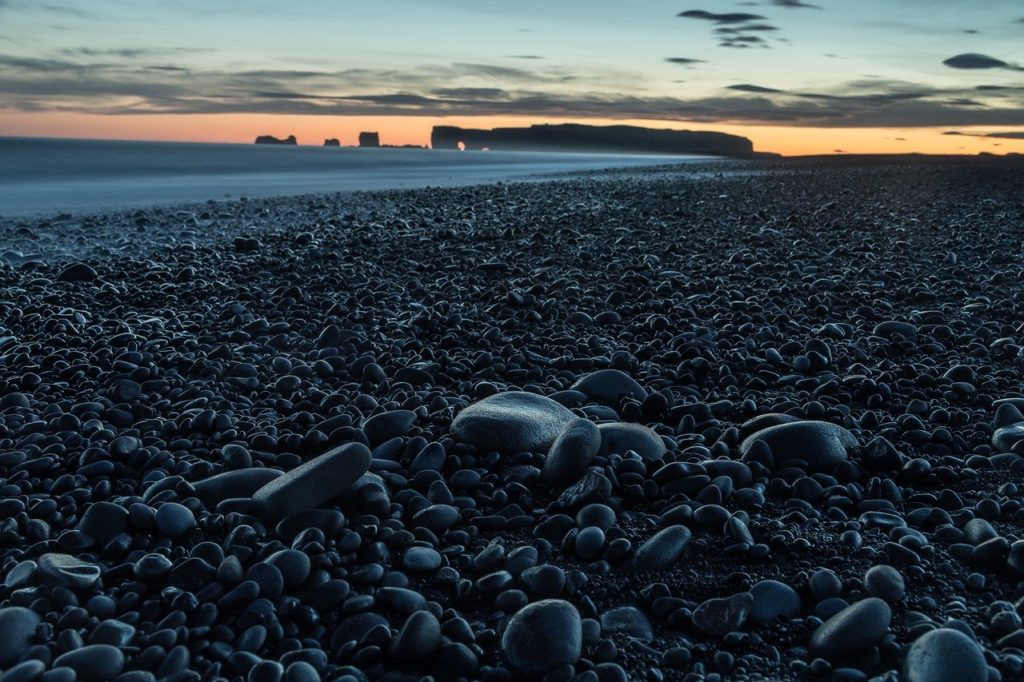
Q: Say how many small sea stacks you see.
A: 3